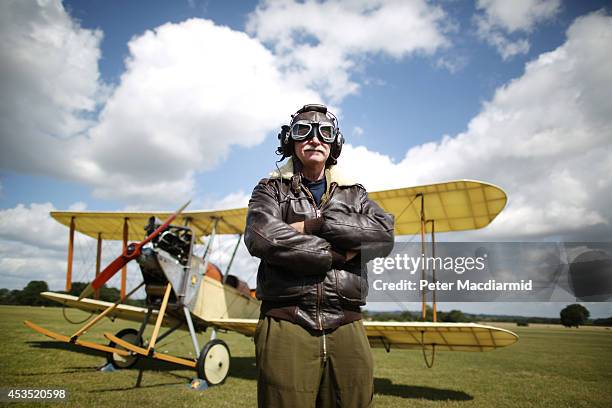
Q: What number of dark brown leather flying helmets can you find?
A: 1